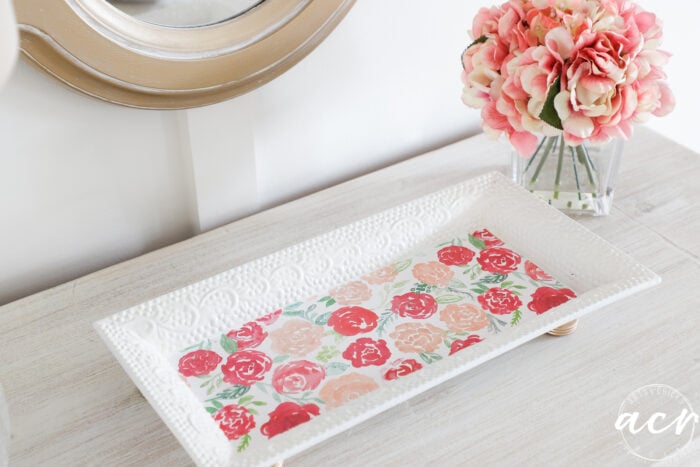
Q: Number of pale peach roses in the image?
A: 7